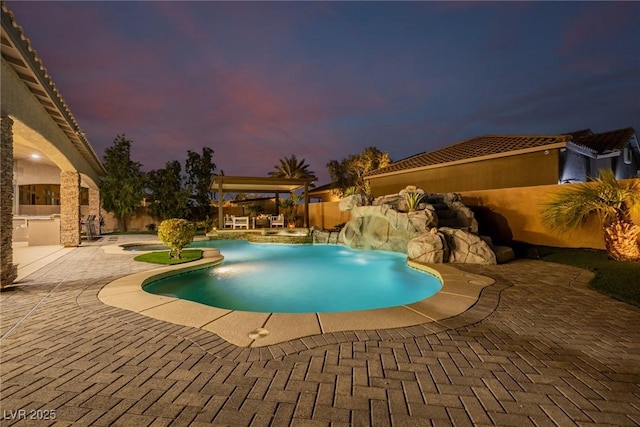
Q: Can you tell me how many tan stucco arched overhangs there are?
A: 2